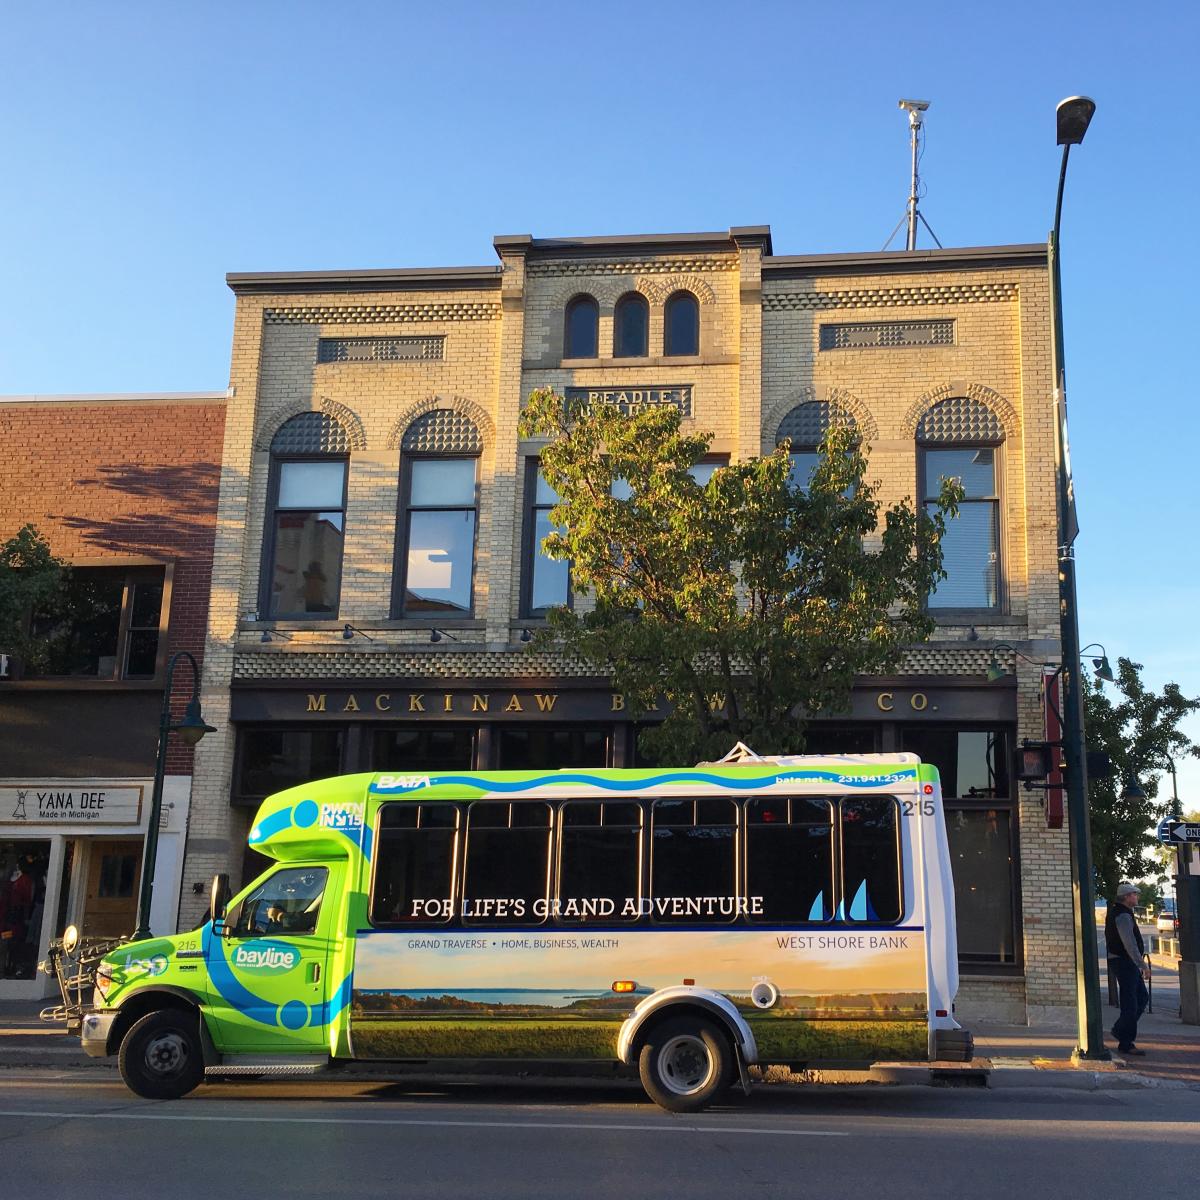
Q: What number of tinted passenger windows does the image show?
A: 6